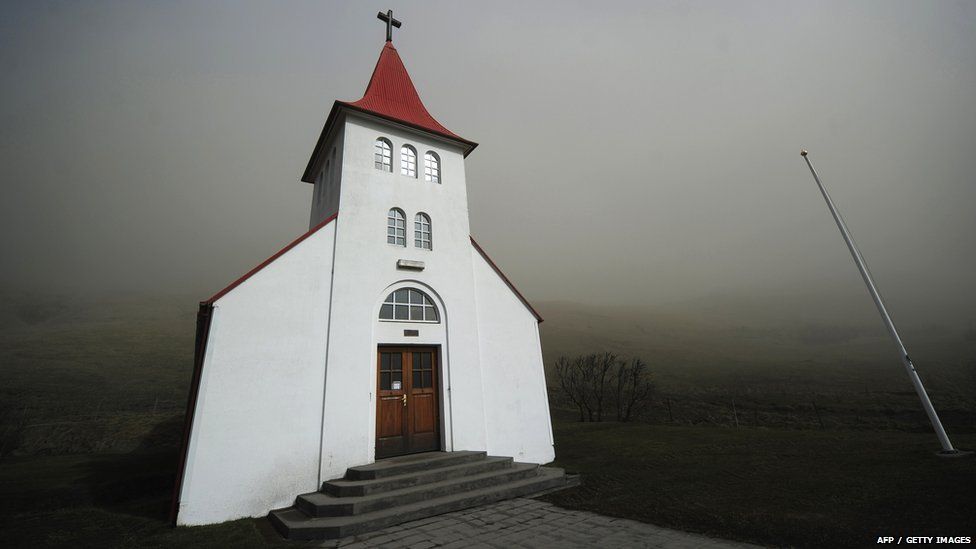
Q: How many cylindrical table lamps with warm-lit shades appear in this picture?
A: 0